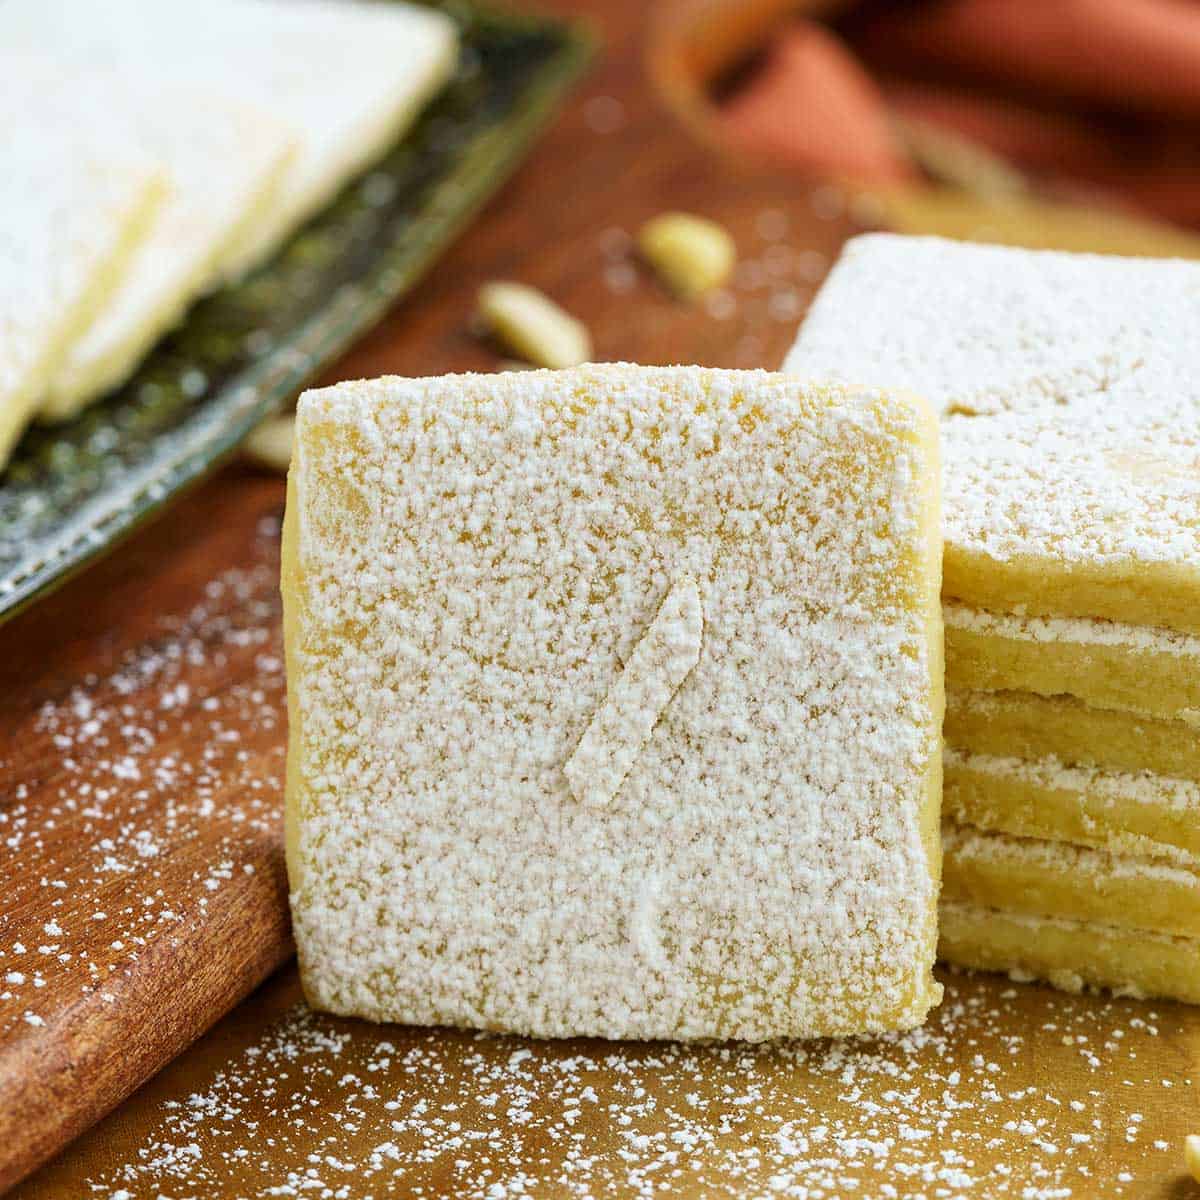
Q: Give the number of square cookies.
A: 10